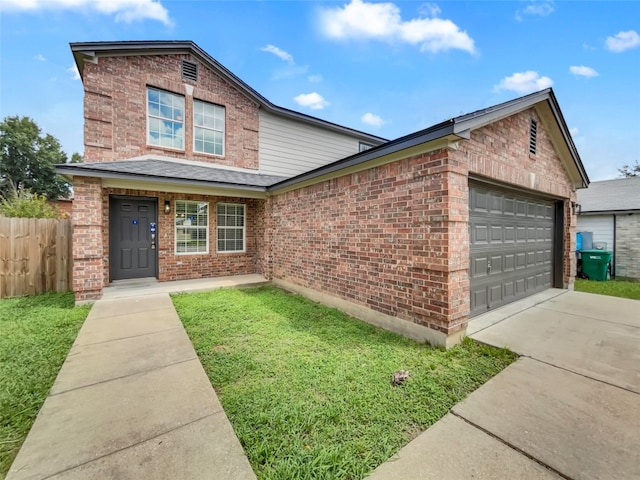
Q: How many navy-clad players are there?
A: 0